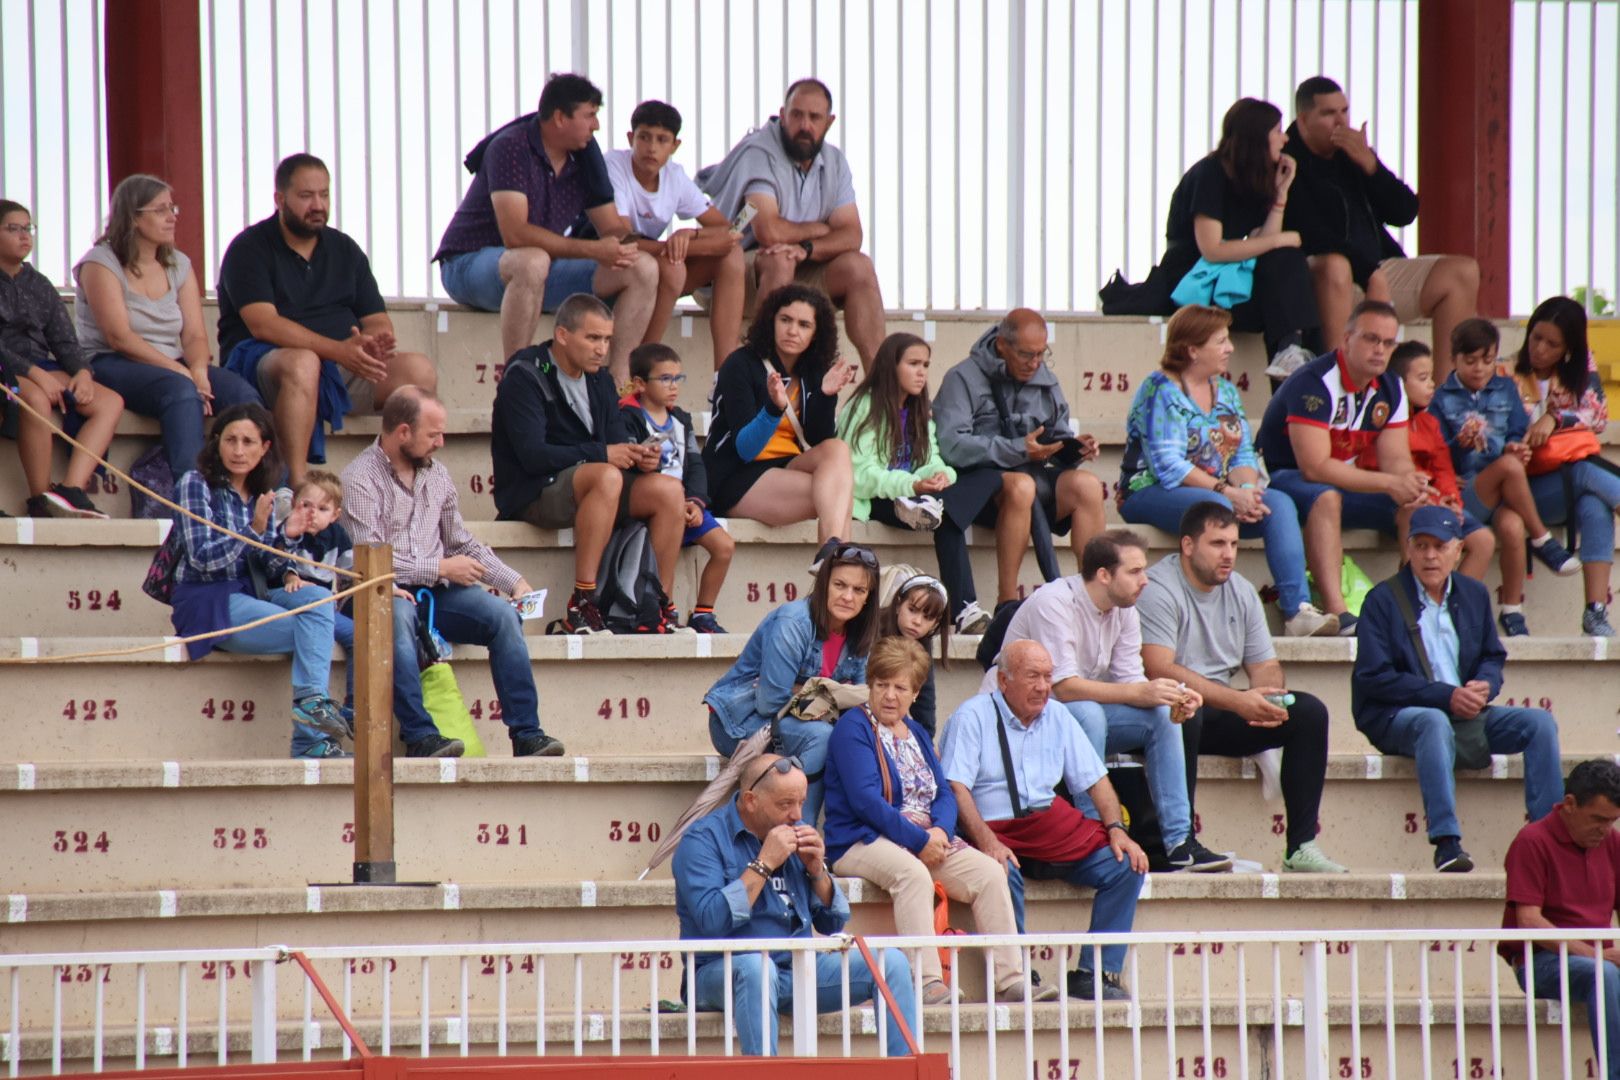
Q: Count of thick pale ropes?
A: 2